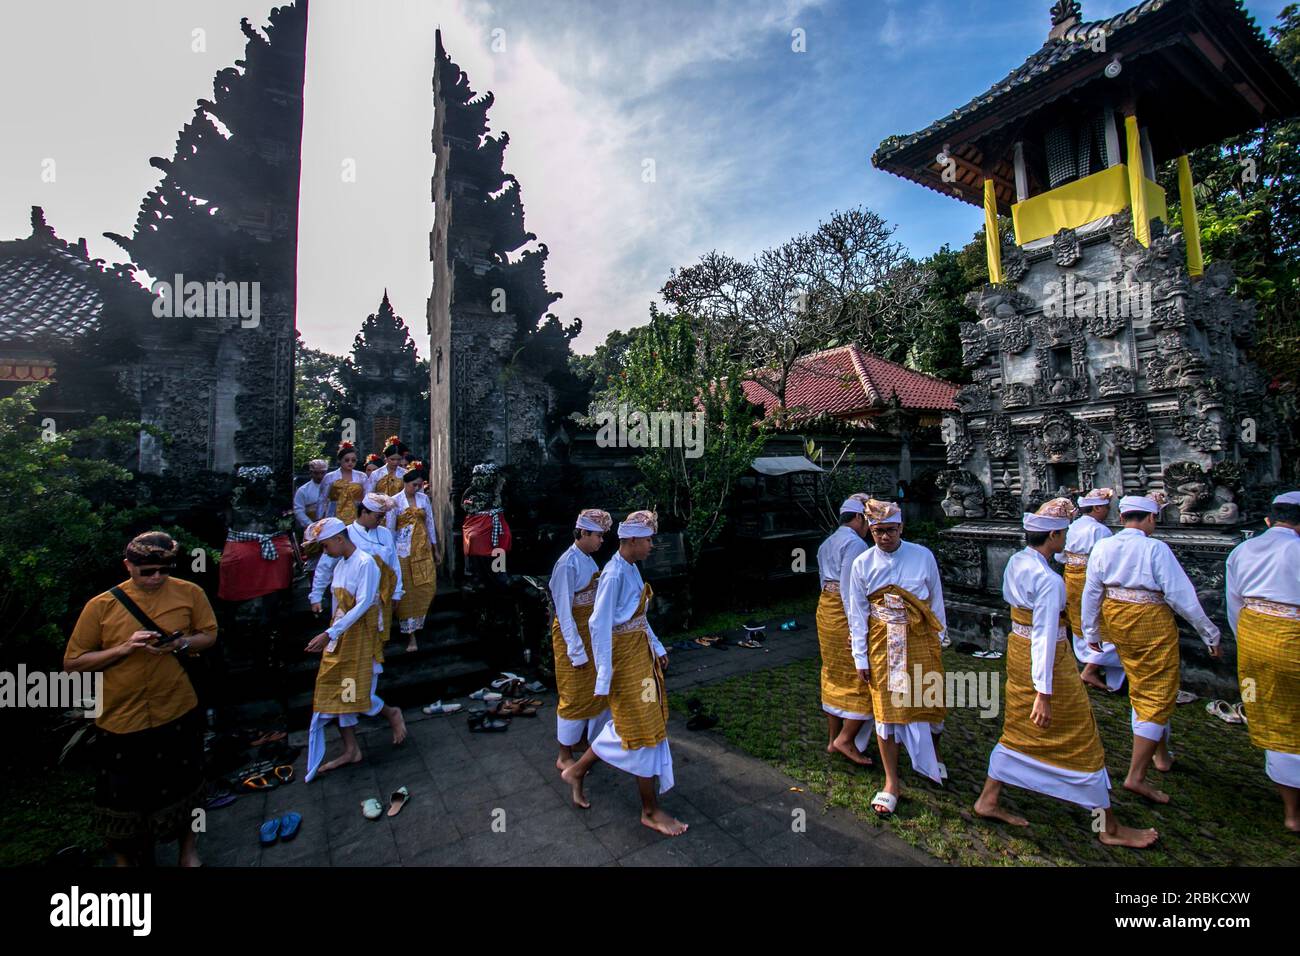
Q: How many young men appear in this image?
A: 11